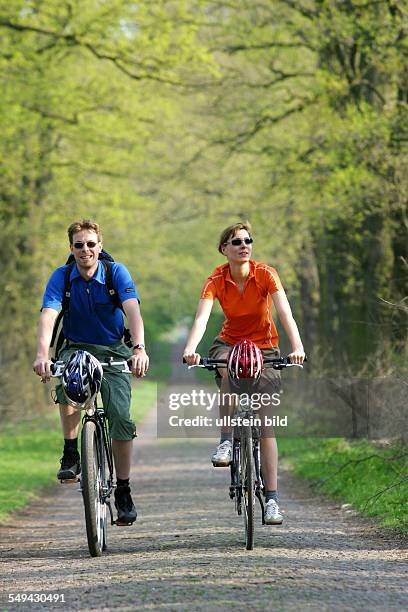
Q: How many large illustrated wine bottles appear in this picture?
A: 0